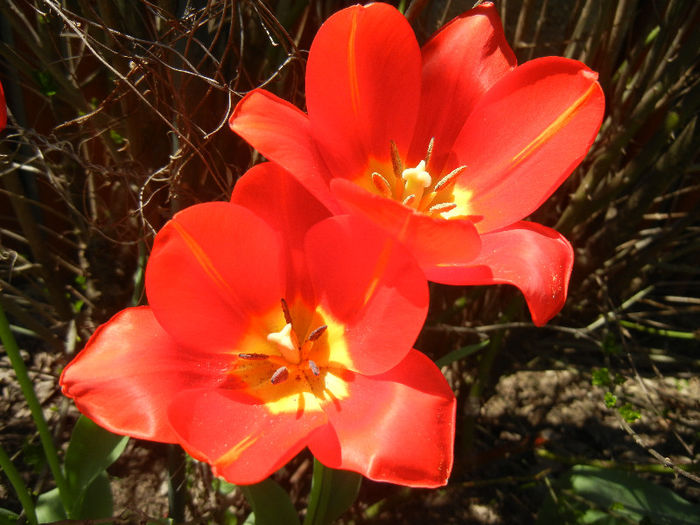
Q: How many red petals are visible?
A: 12